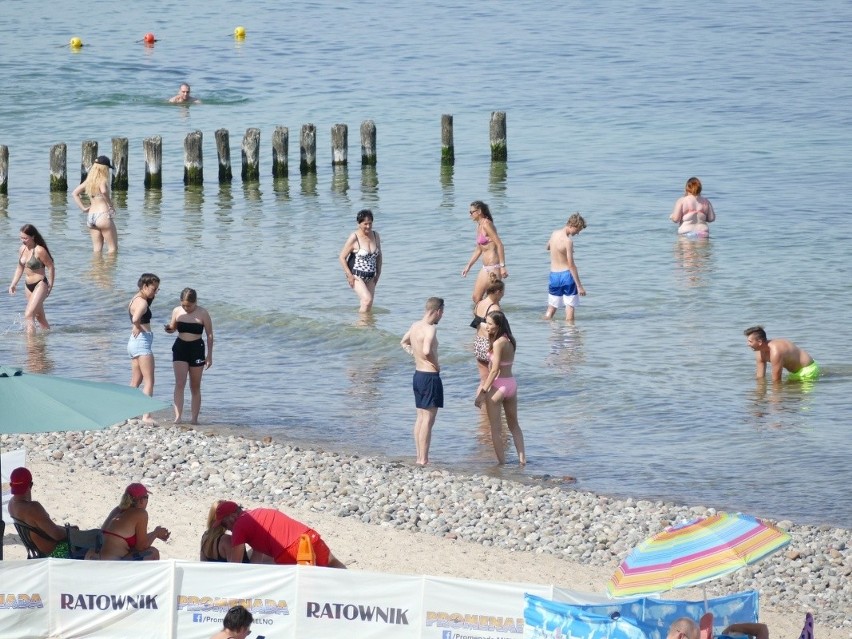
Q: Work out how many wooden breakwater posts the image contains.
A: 14